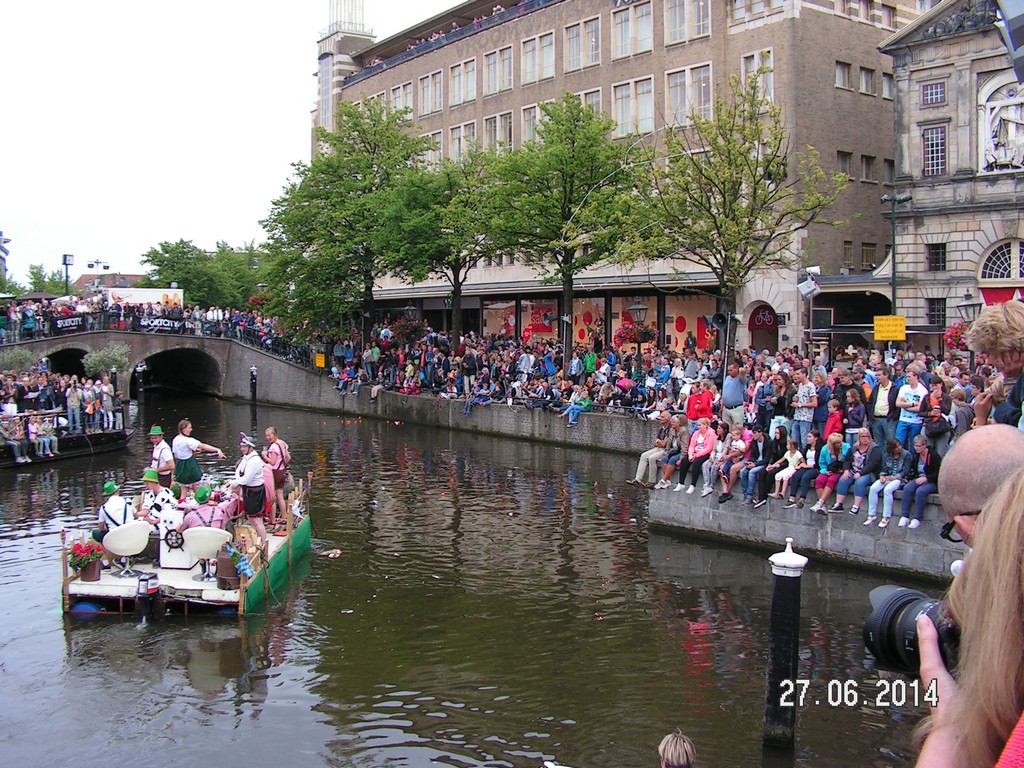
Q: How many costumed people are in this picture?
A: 7